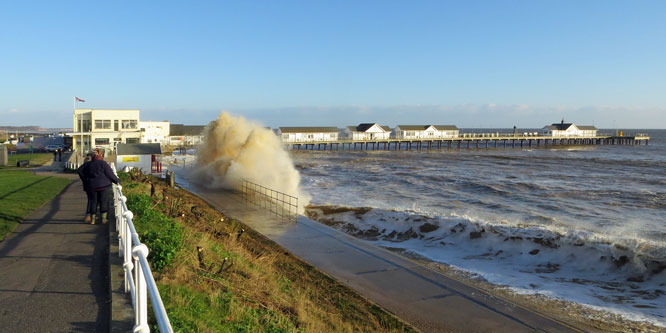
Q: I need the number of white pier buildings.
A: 4